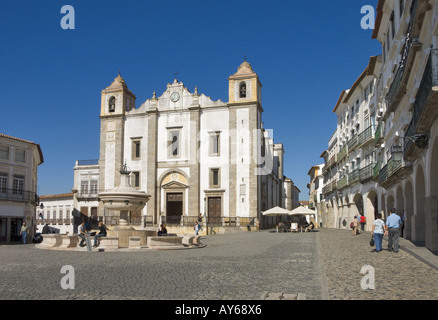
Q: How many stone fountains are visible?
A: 1